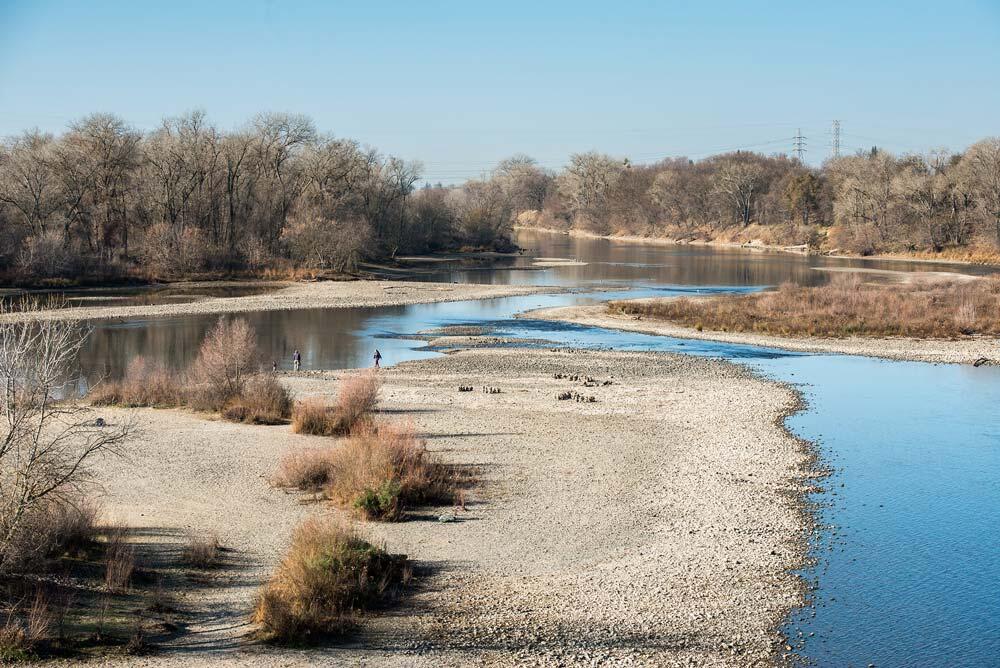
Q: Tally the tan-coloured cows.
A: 0